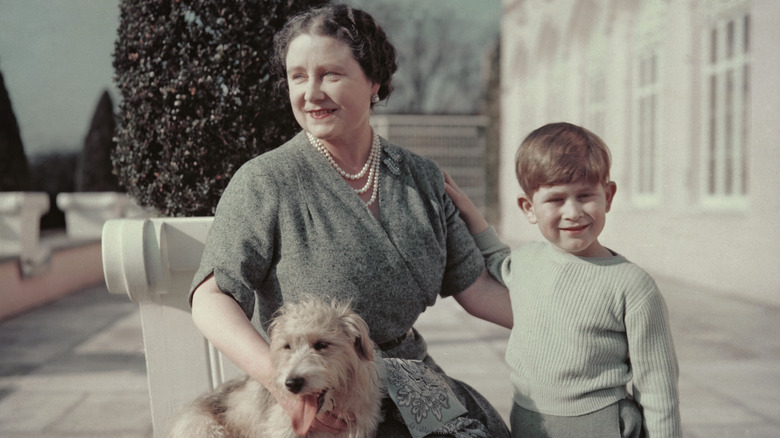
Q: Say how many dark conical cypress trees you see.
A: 2